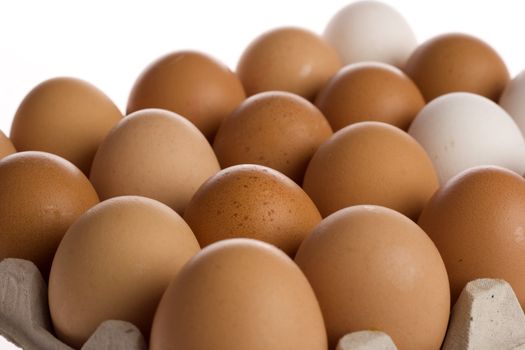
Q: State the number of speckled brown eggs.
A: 2